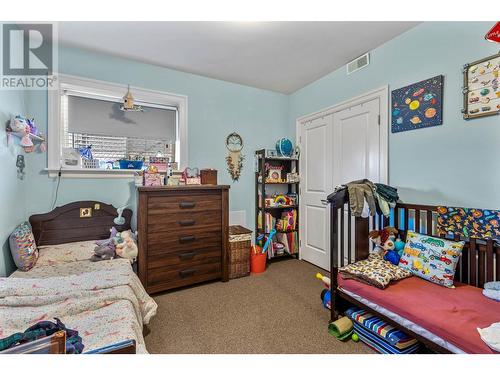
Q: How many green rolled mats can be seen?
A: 1